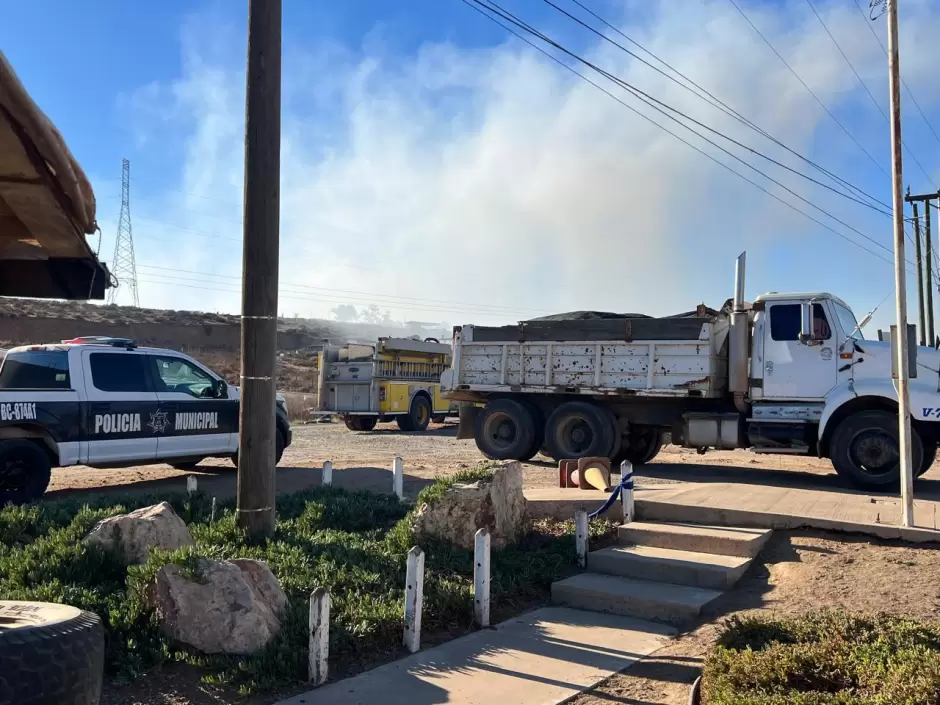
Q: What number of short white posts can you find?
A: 8